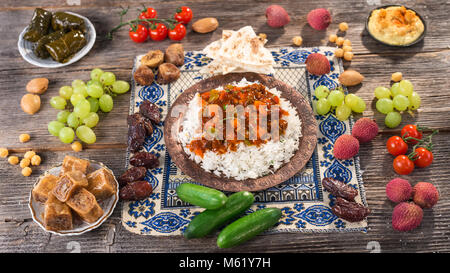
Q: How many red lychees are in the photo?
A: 8